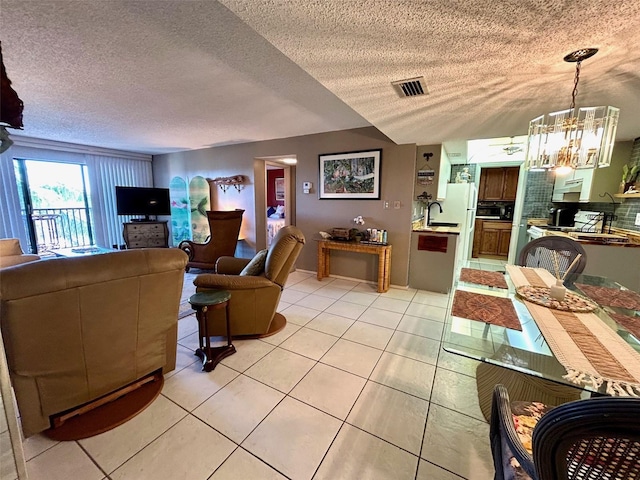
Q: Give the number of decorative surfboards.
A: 2